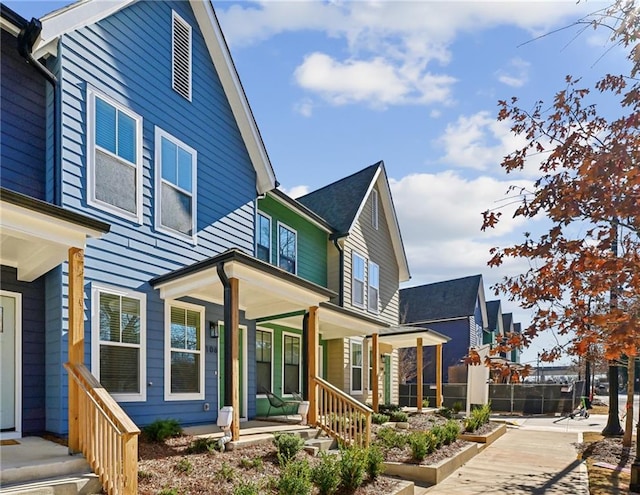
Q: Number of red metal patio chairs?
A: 0